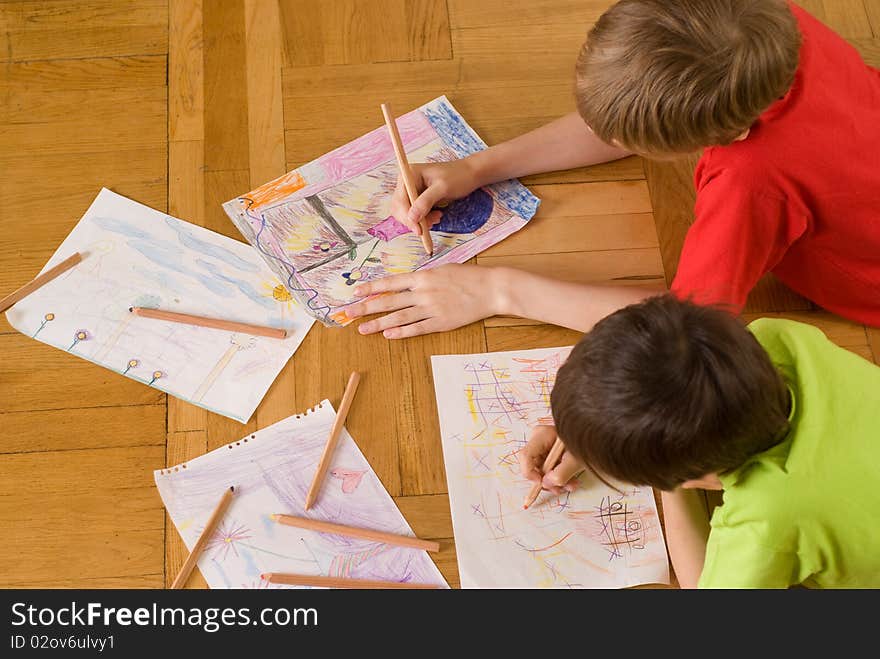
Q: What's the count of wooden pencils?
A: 8